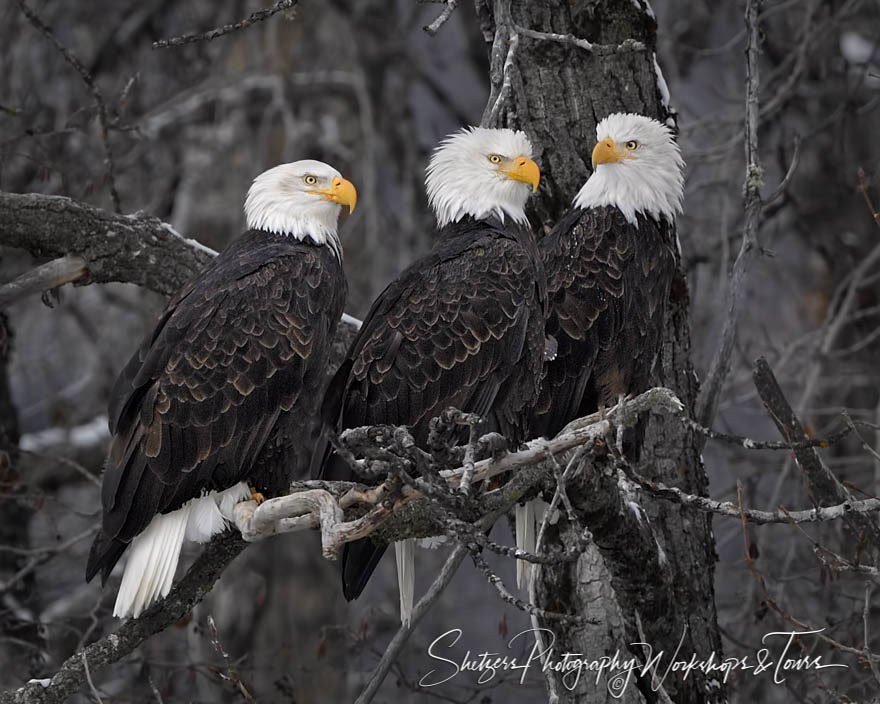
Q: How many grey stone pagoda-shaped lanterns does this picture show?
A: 0